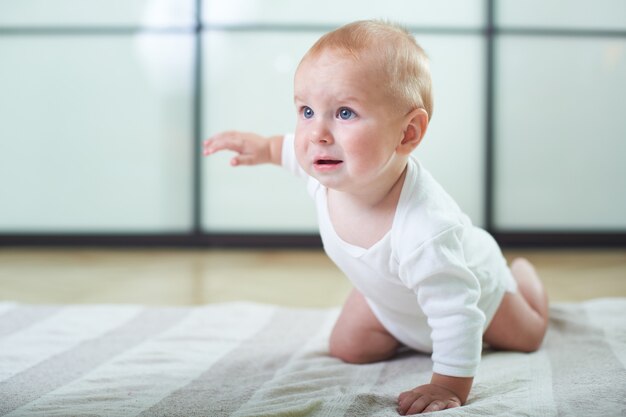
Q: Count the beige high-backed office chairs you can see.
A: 0